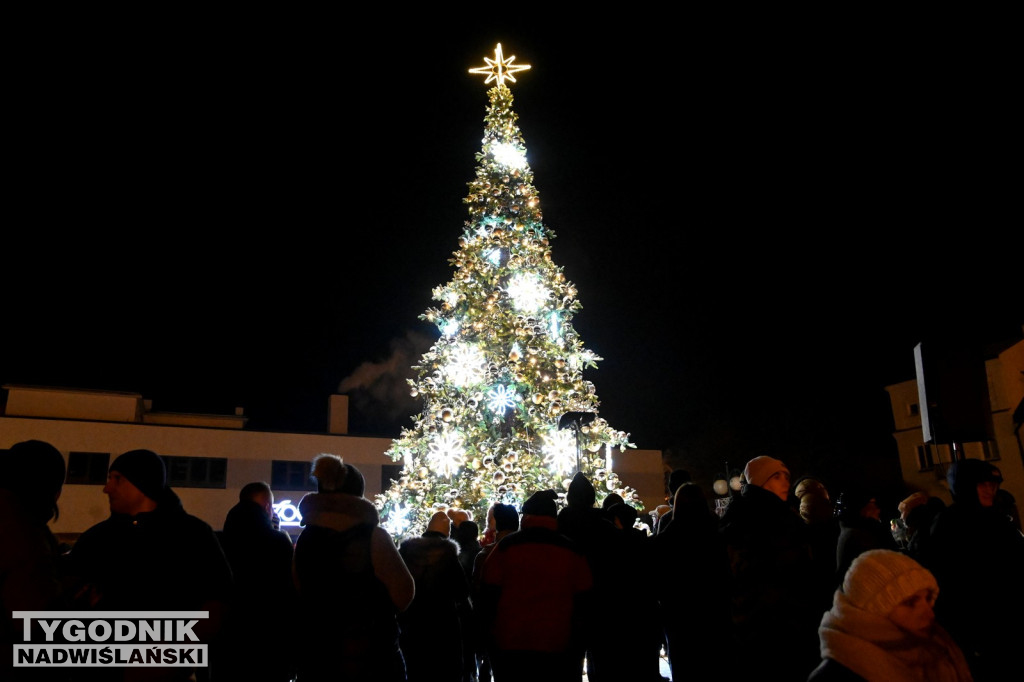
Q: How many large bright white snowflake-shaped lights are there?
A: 5